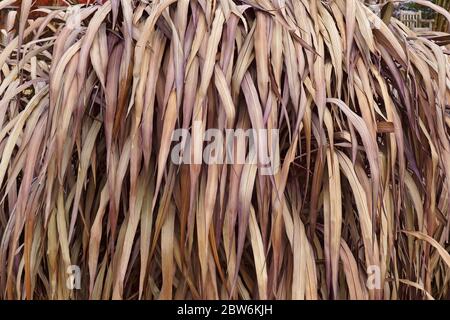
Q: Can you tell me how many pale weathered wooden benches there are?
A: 1